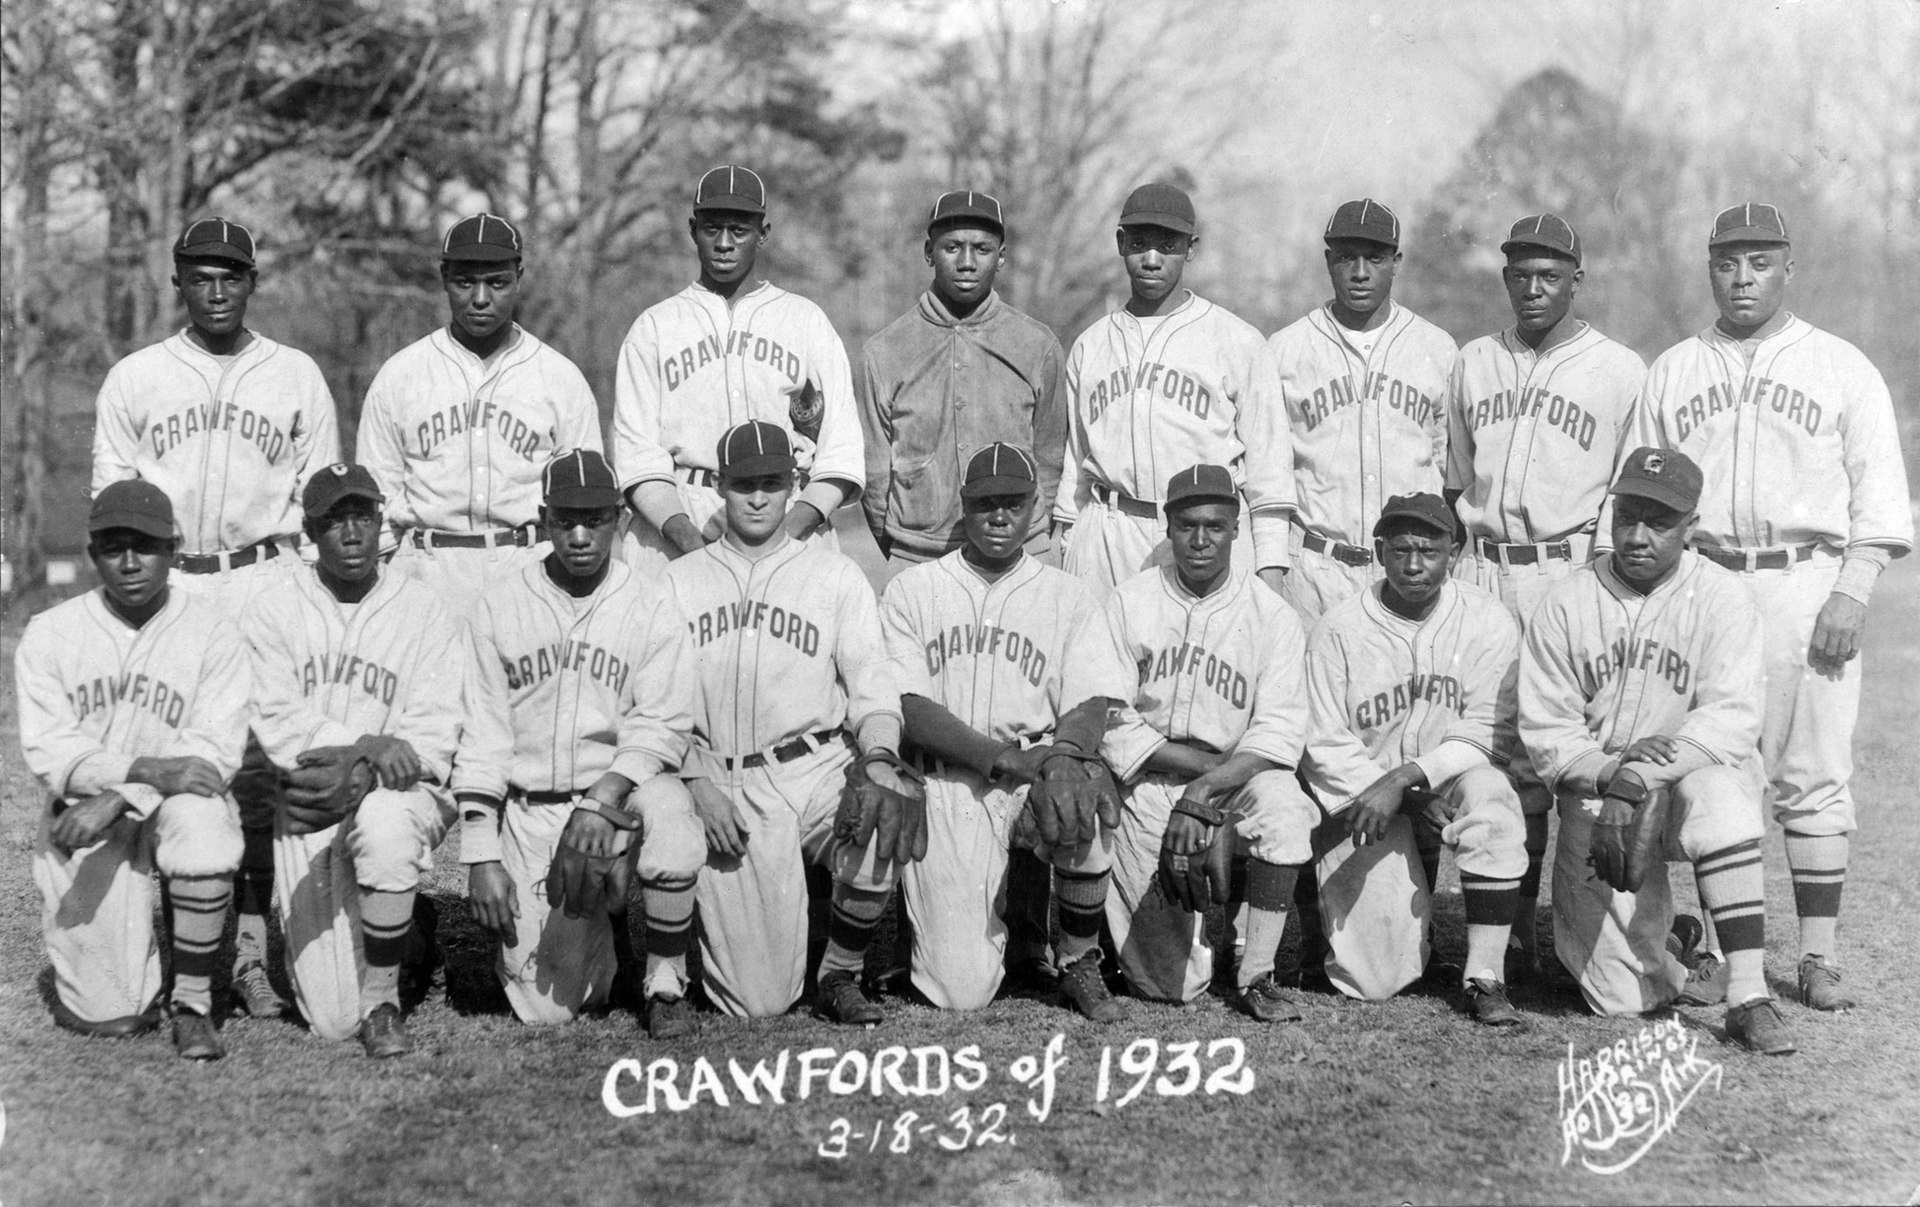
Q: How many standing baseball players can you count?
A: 8